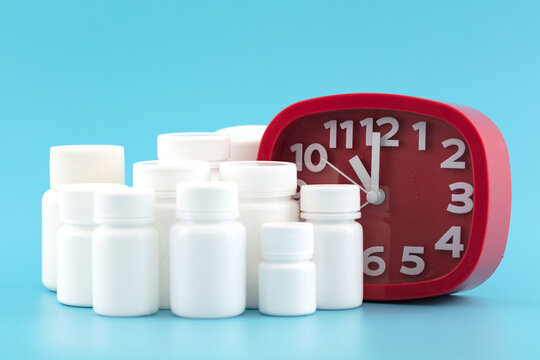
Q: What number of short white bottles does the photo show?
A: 1